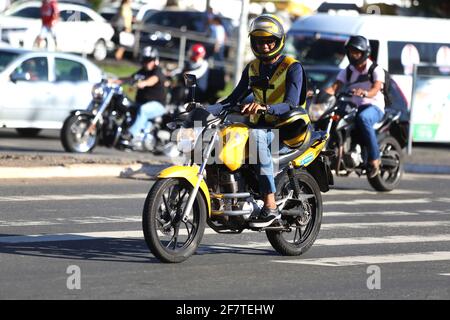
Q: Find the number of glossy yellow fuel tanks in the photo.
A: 1